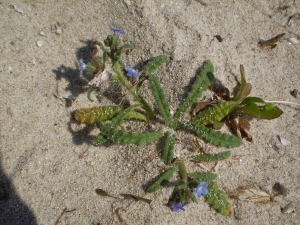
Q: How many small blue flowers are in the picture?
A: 5